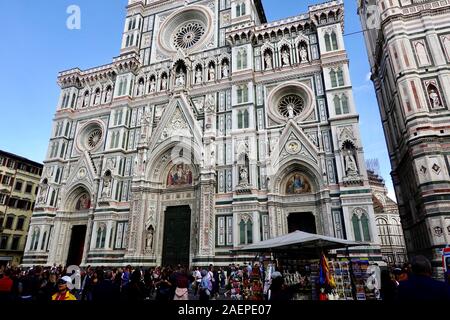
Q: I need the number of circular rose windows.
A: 3